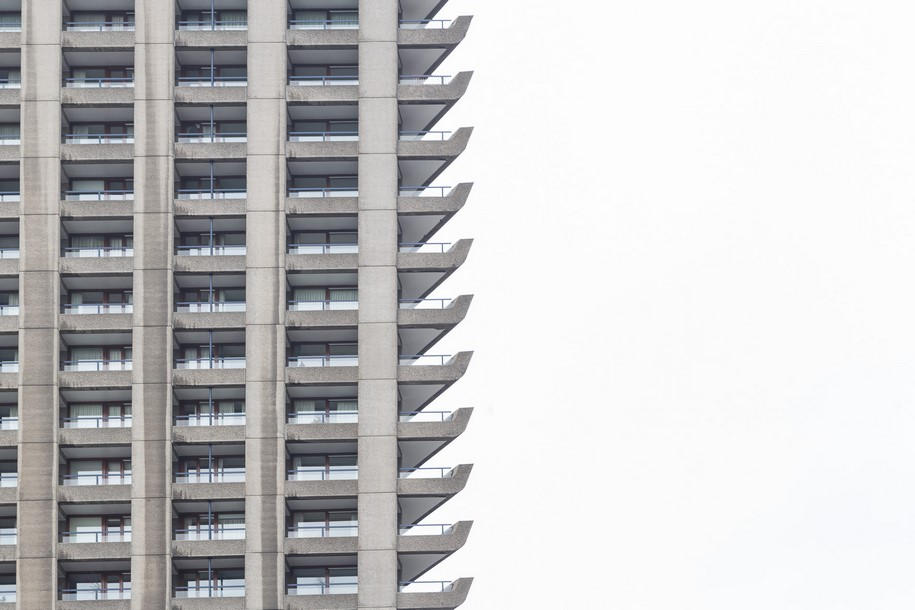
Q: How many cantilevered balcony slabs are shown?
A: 11